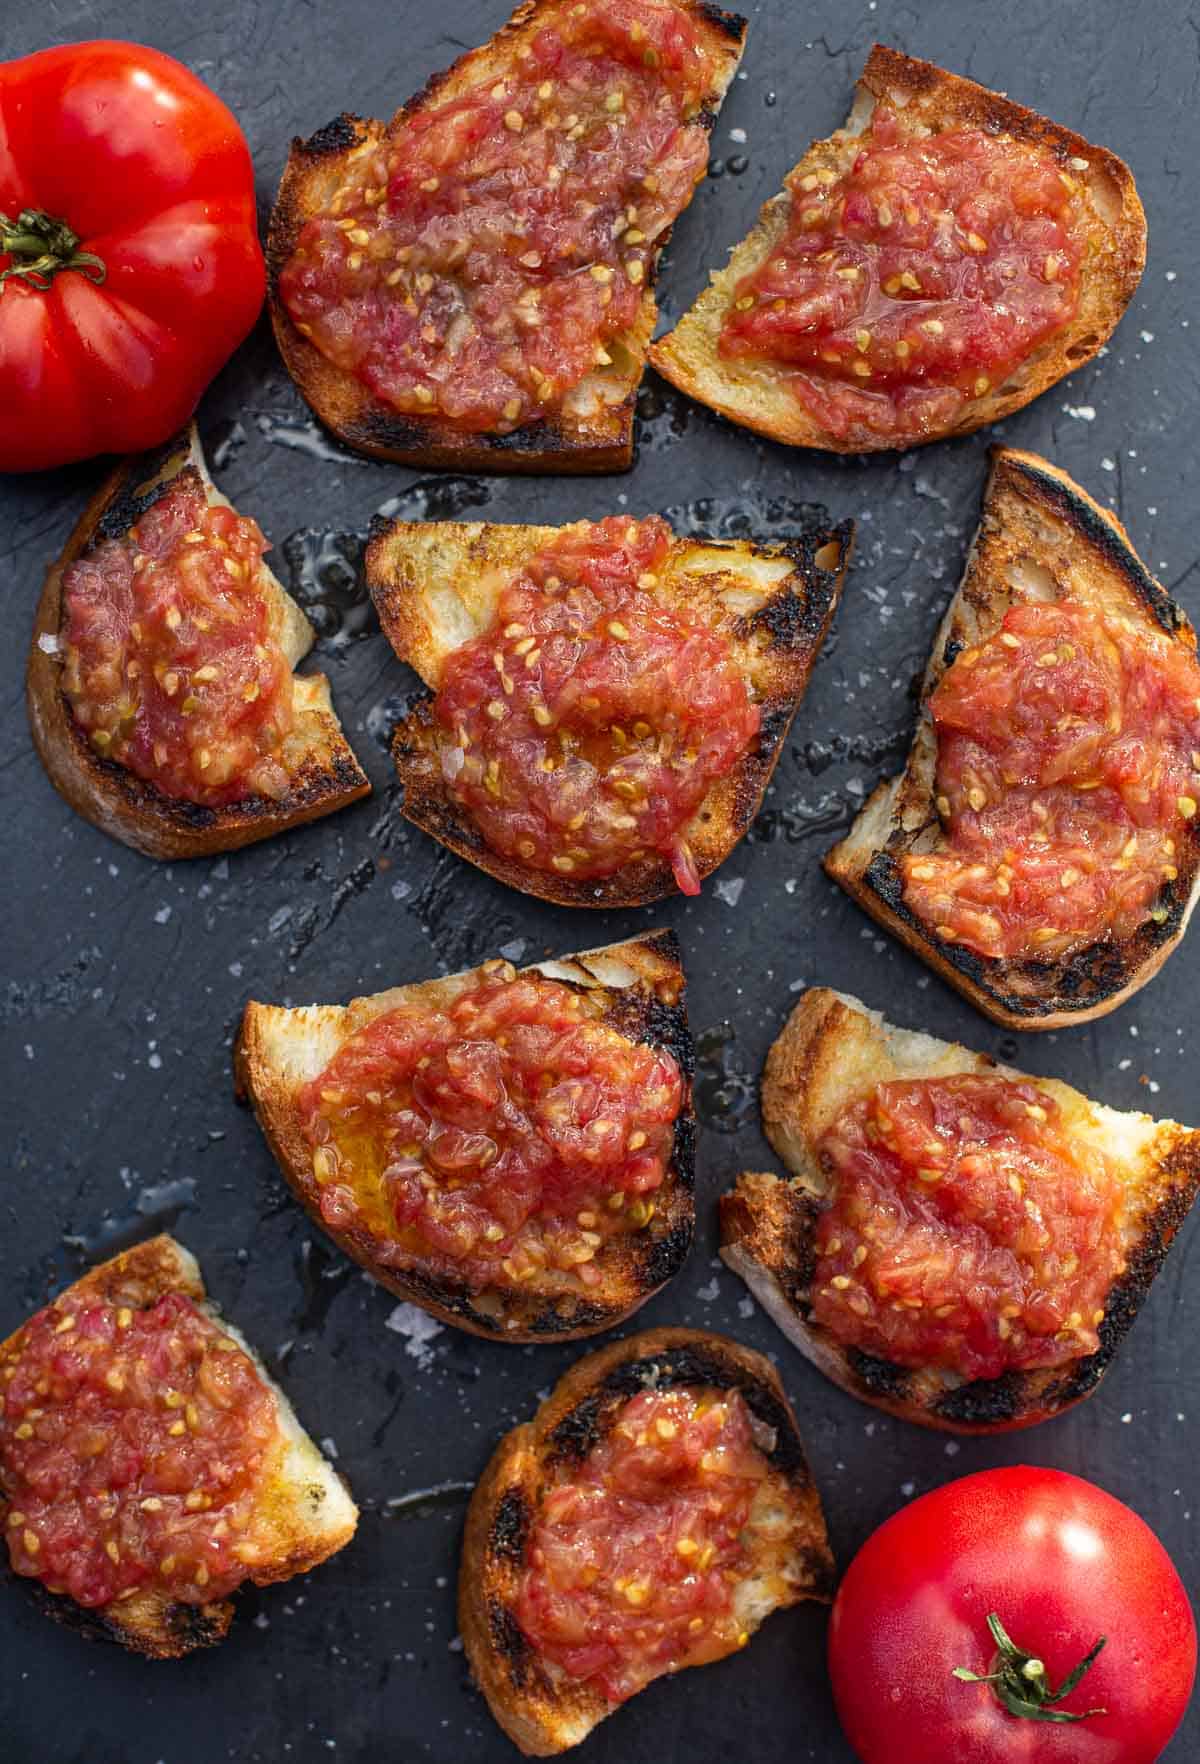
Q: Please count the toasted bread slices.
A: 9